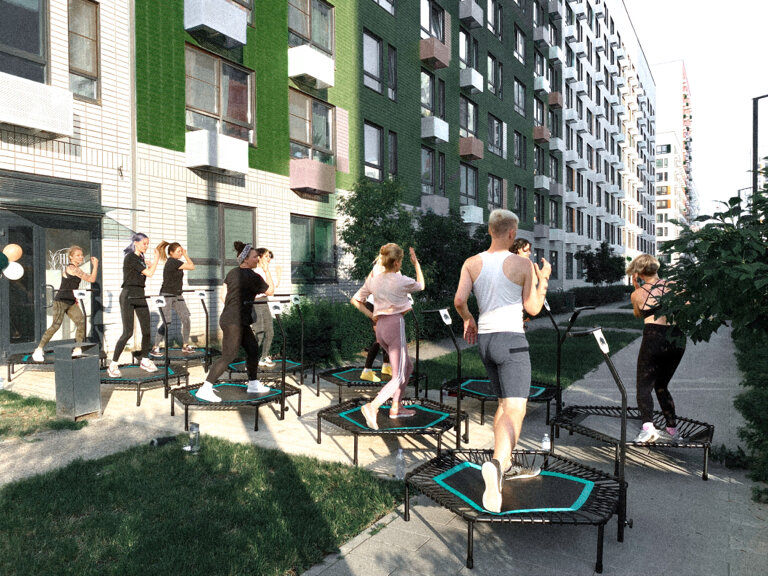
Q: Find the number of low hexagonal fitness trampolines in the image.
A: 10